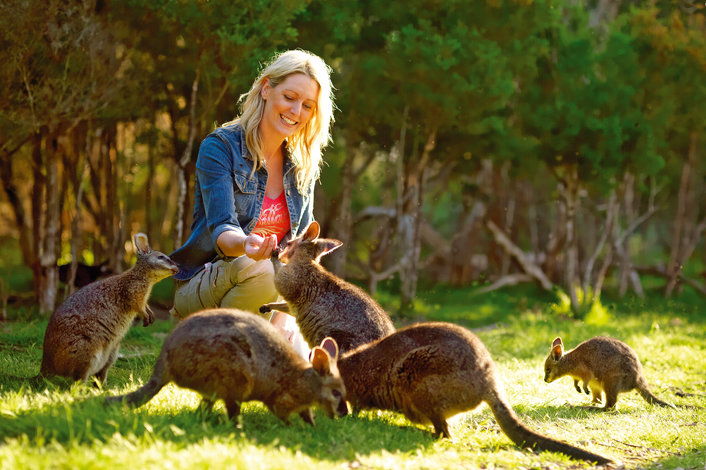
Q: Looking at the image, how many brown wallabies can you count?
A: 5